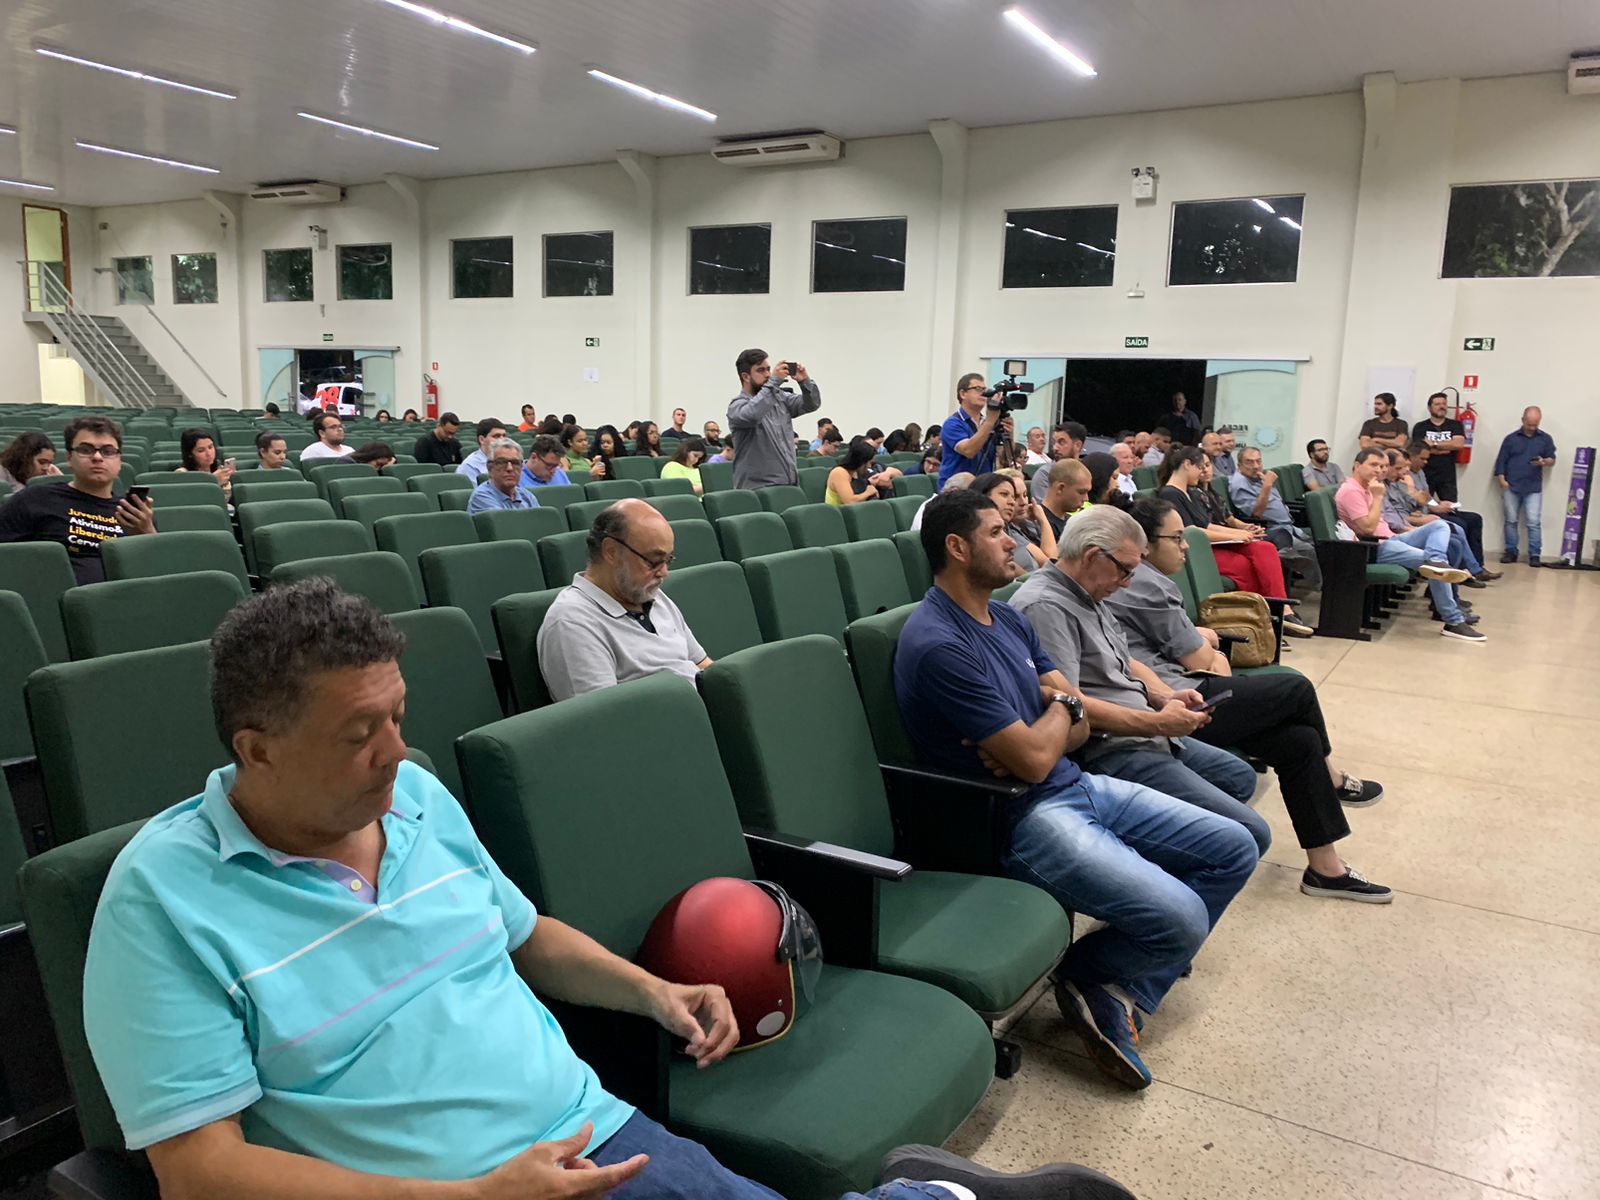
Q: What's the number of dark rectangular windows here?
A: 11